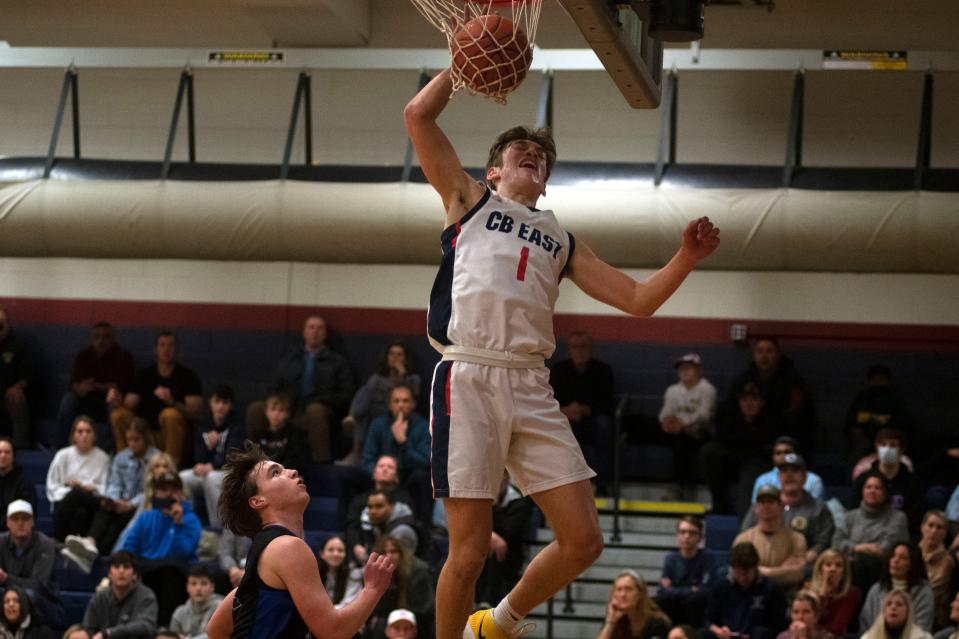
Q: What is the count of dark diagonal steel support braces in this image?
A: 8